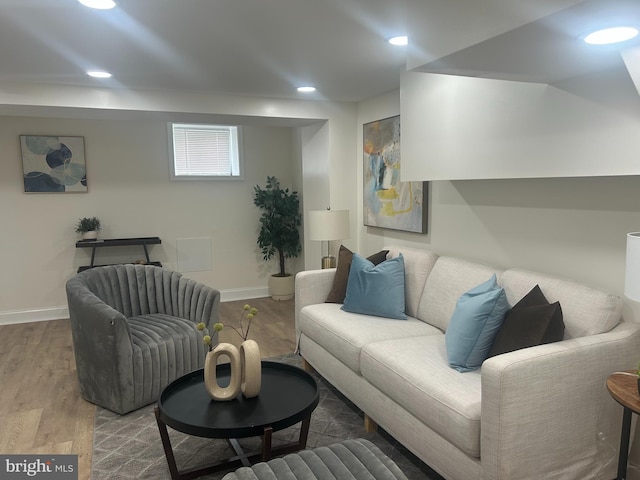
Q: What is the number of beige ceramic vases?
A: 2